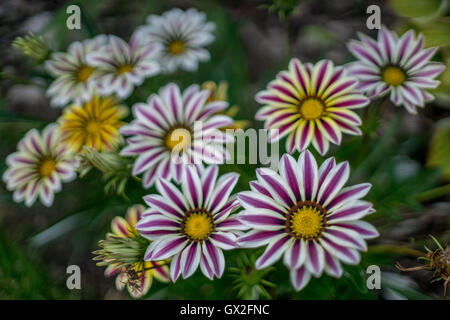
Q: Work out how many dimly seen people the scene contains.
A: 0